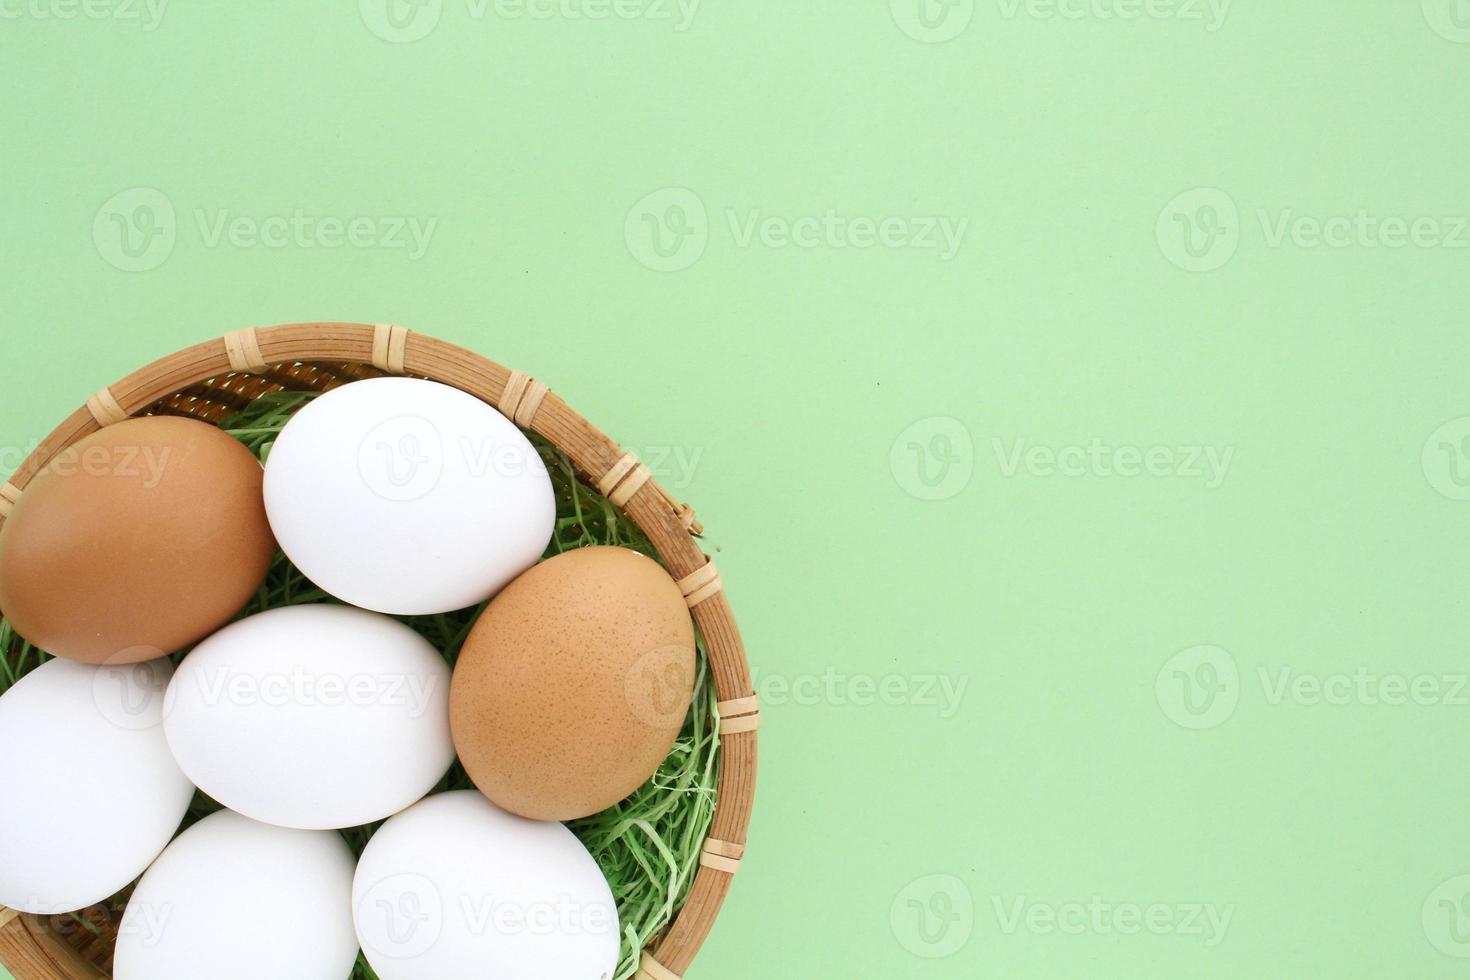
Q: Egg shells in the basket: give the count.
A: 7